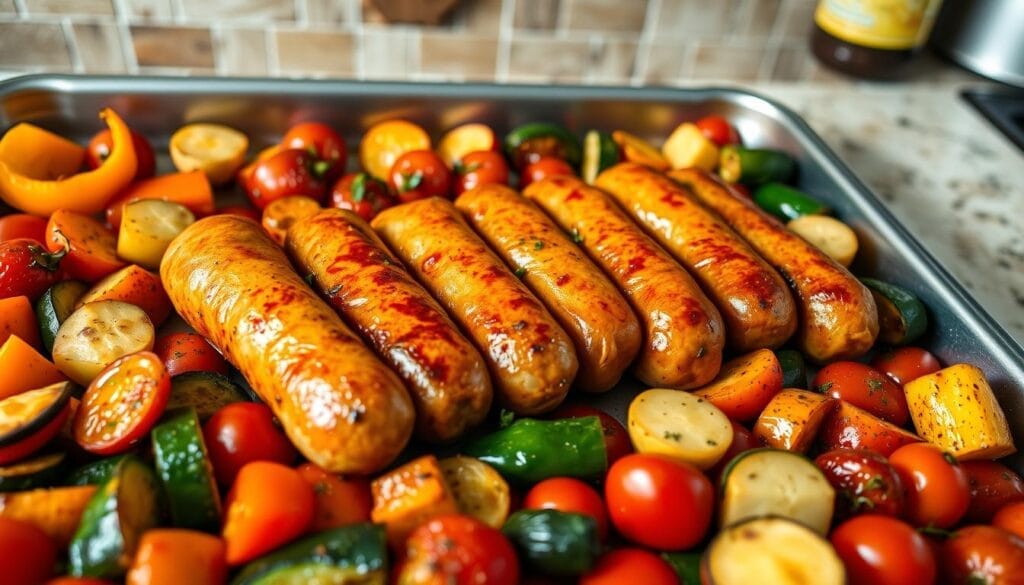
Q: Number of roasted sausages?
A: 7